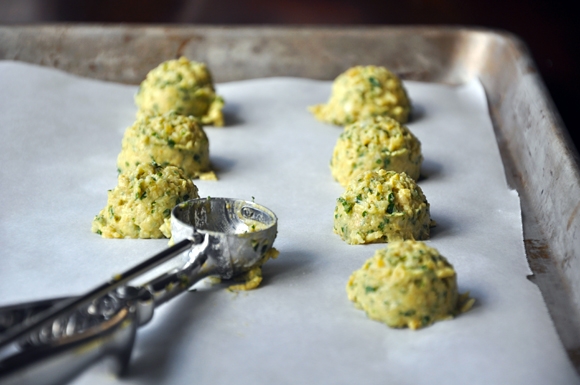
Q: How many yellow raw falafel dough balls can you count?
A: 7